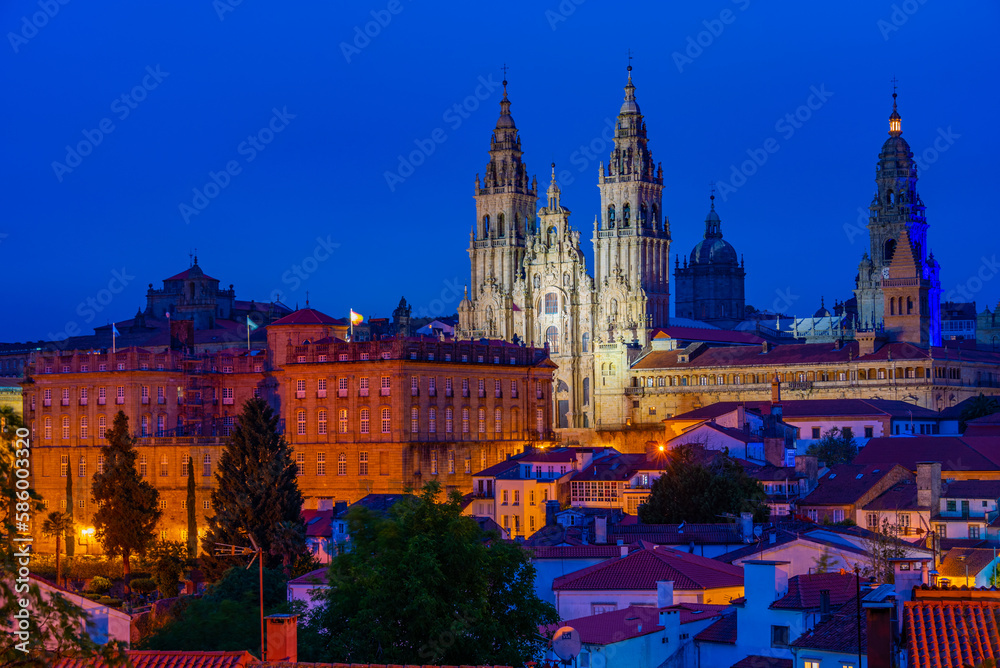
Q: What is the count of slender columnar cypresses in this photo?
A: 2